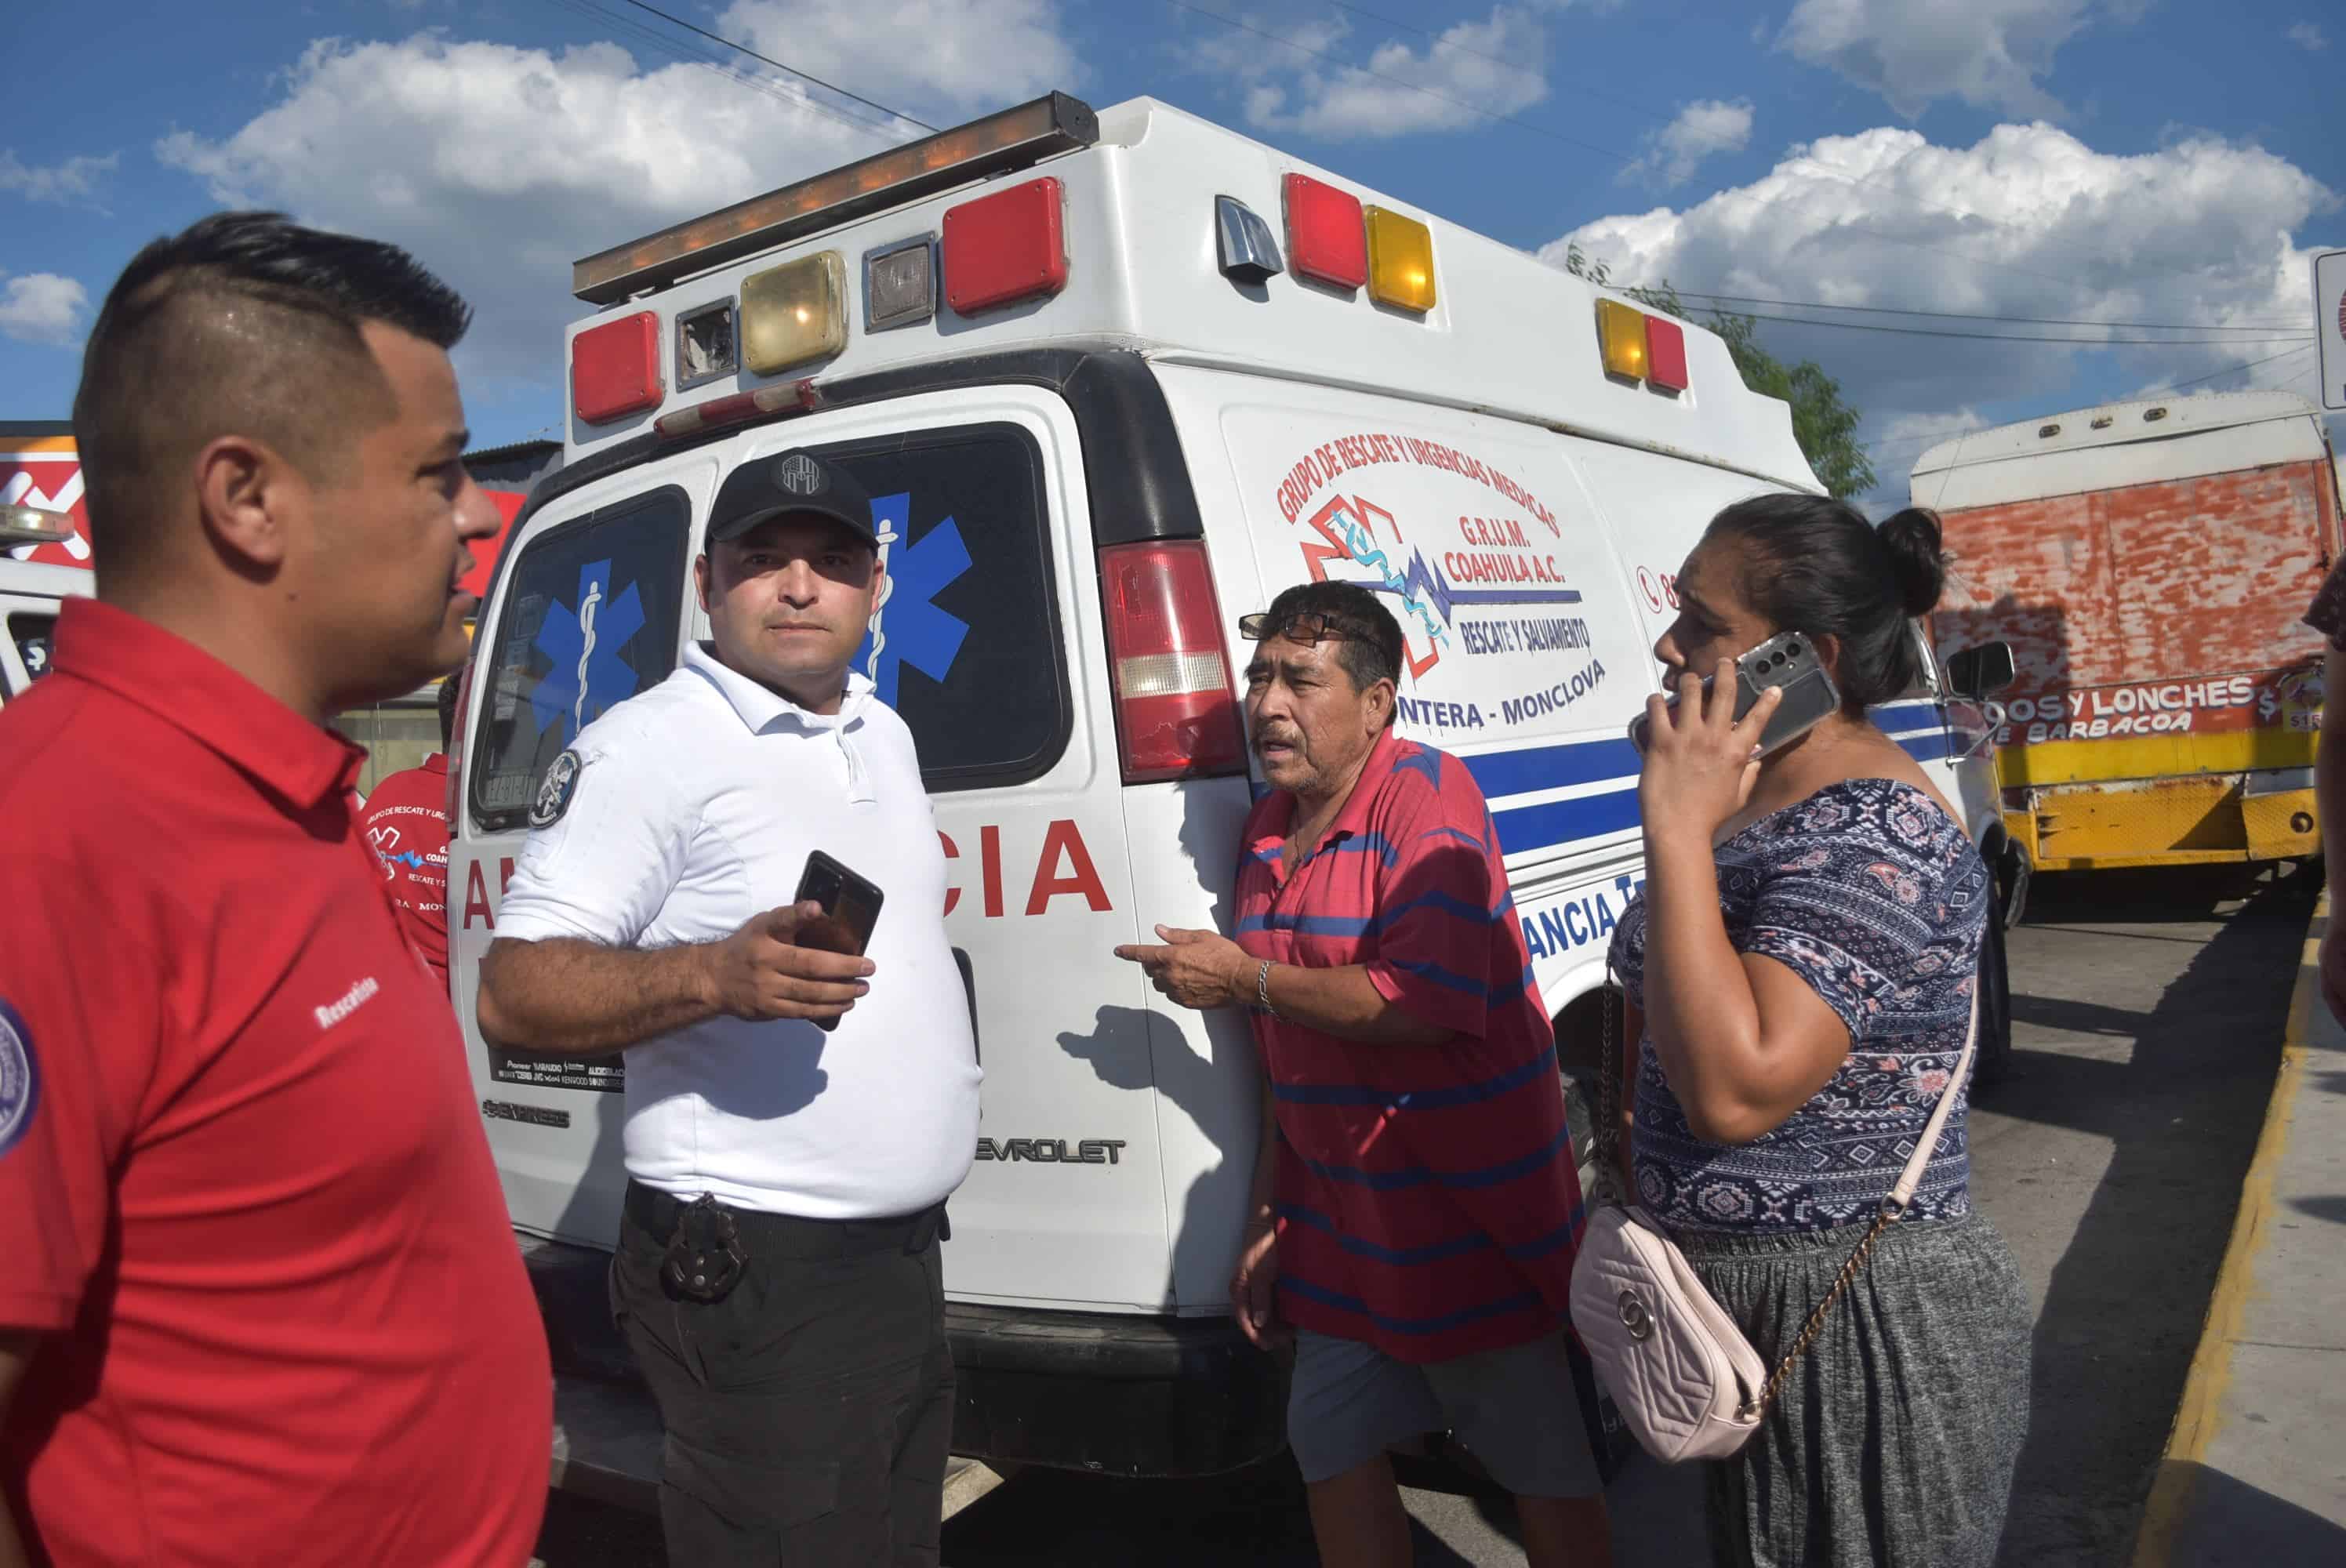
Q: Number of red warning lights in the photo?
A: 4